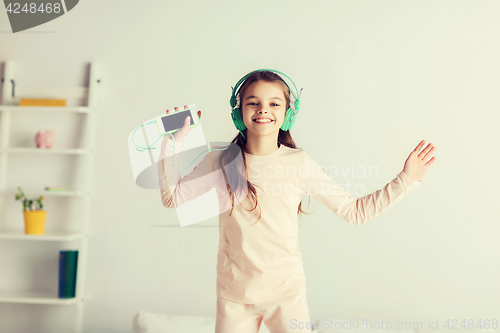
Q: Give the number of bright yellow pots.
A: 1